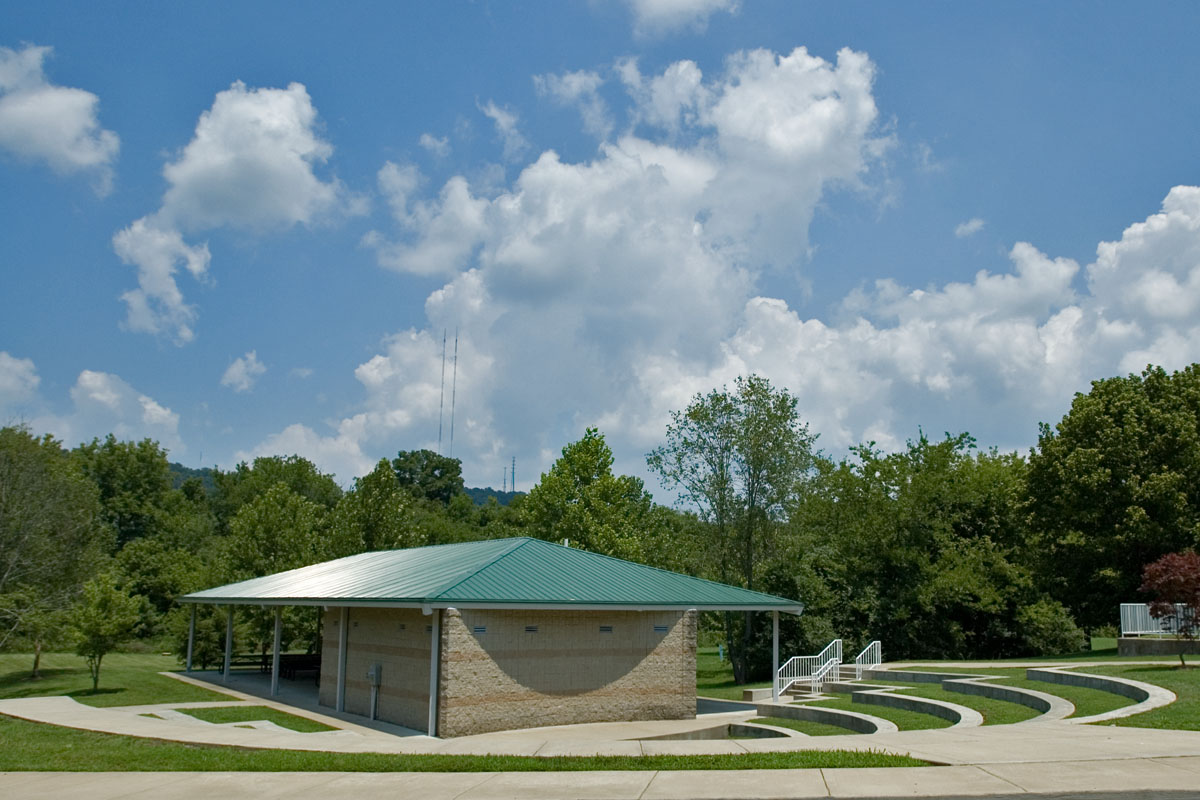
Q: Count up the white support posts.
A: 6